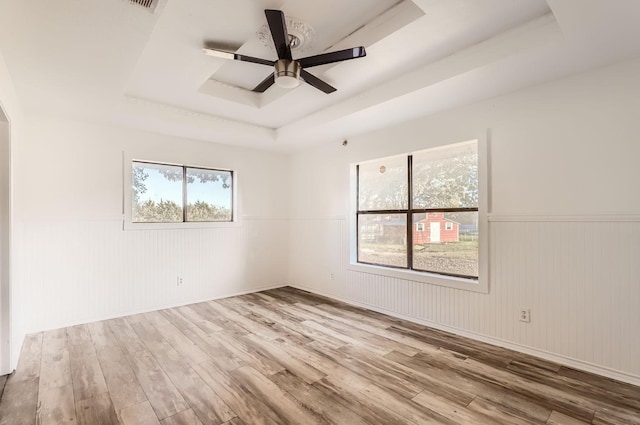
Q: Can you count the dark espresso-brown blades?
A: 5